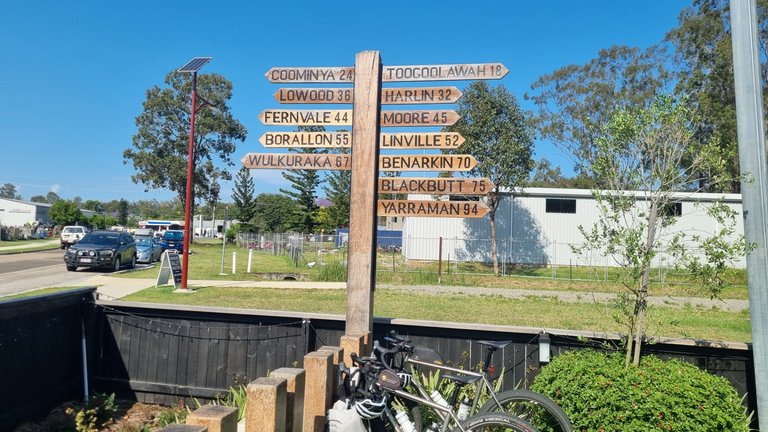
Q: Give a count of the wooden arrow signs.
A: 12